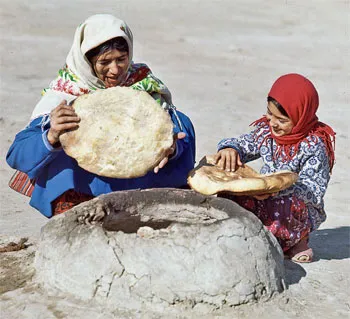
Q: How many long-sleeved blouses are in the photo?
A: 2